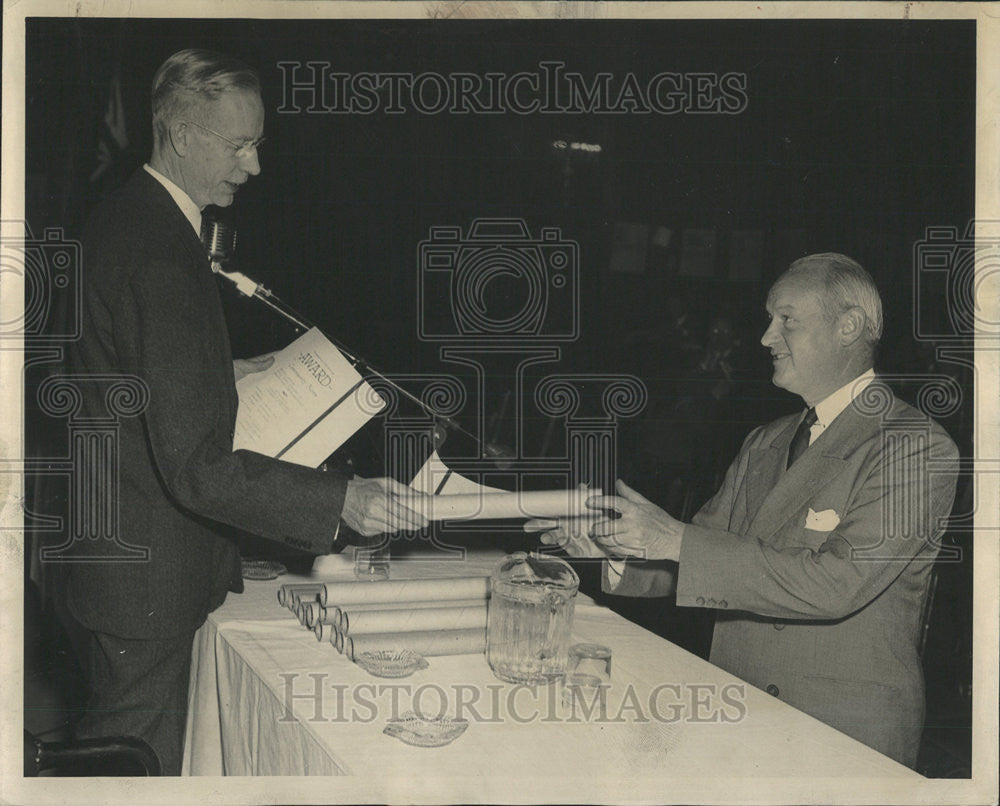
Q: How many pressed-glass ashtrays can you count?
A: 3